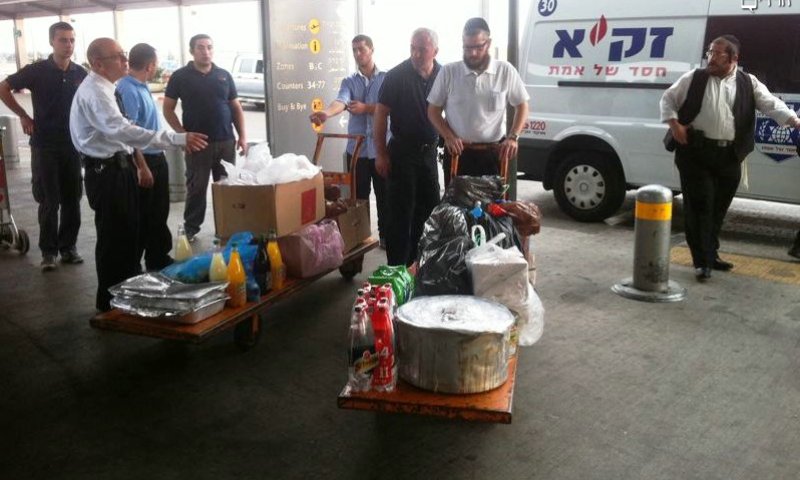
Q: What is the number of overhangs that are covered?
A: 1